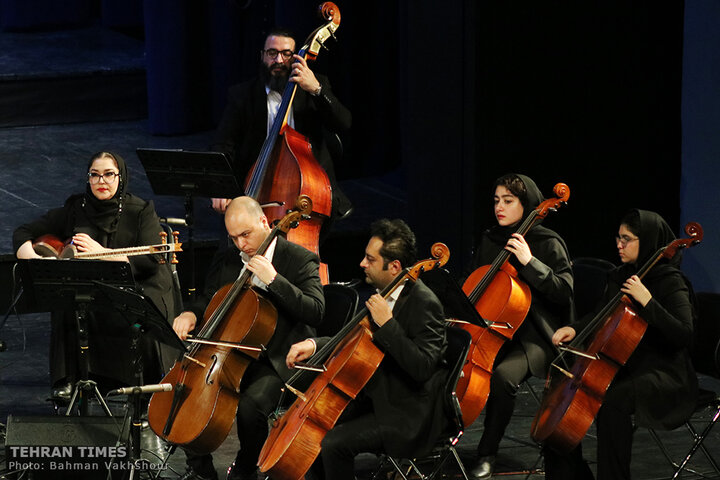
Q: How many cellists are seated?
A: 4